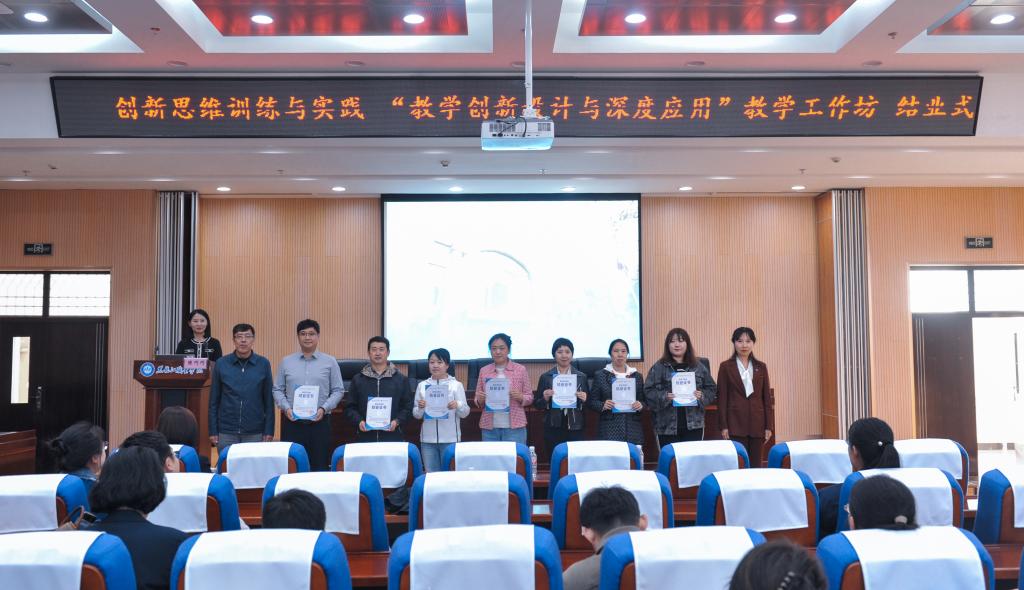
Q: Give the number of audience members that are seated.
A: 9